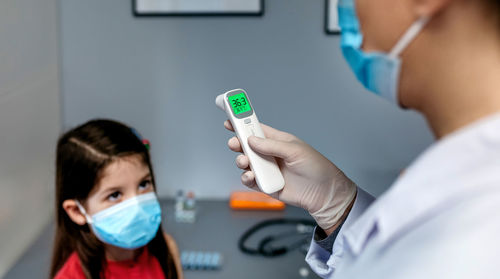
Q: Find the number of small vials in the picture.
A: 2